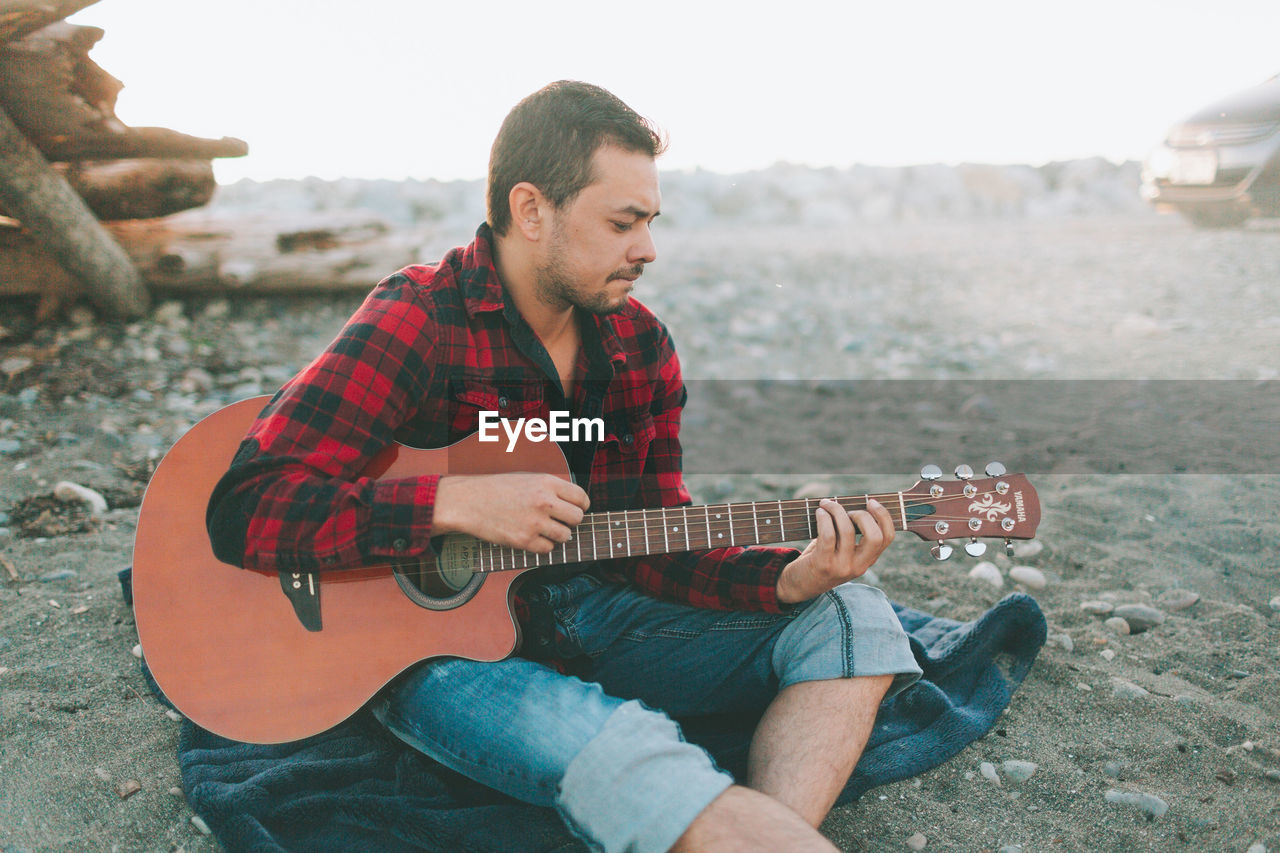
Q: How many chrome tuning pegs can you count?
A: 6